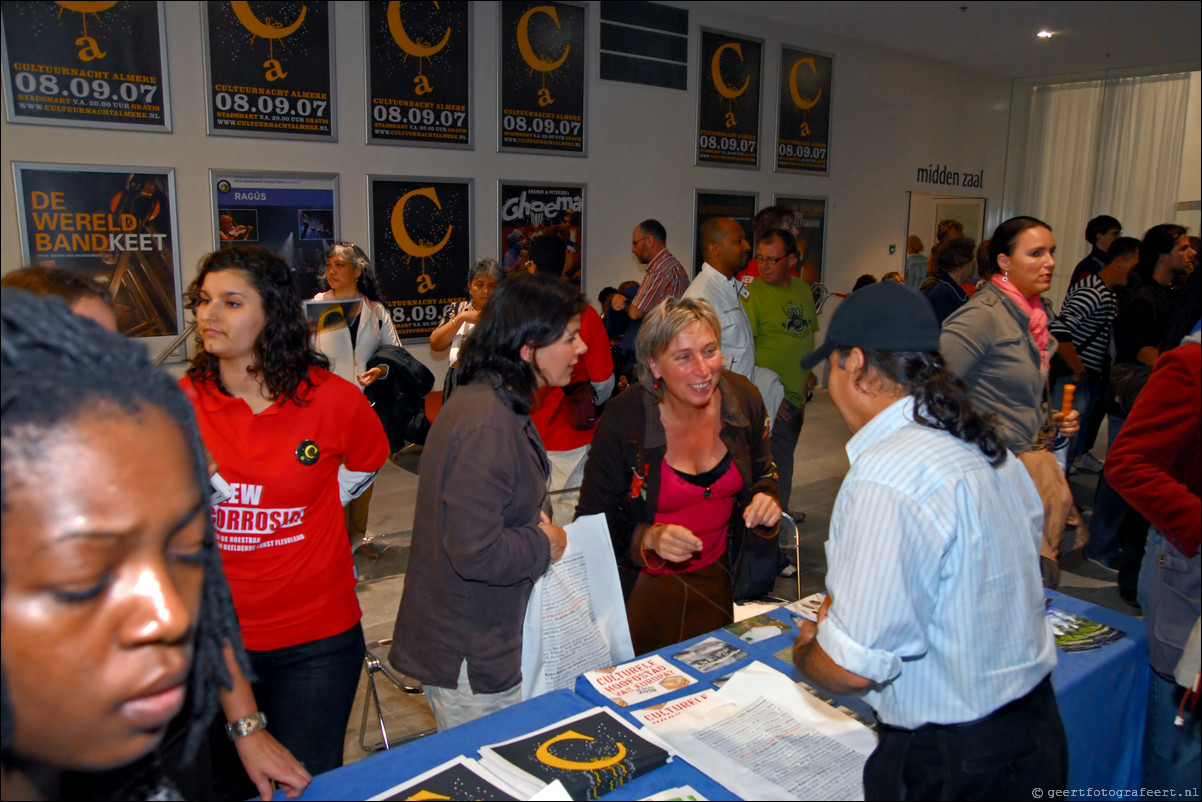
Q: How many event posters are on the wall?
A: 12